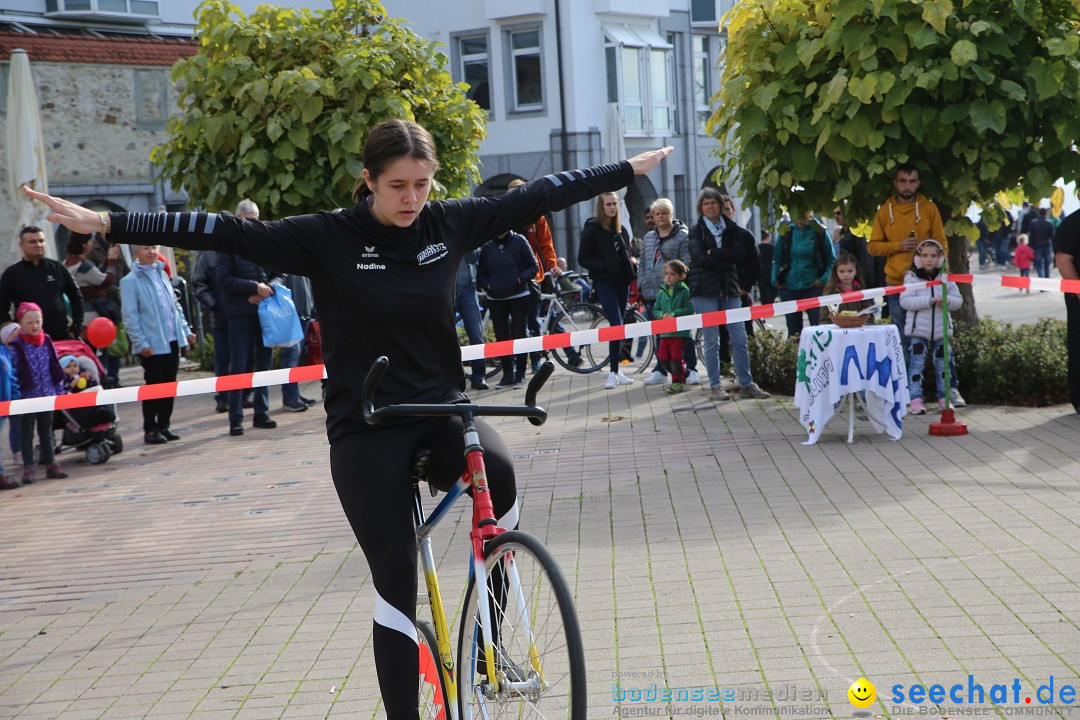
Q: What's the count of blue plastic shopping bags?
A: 1